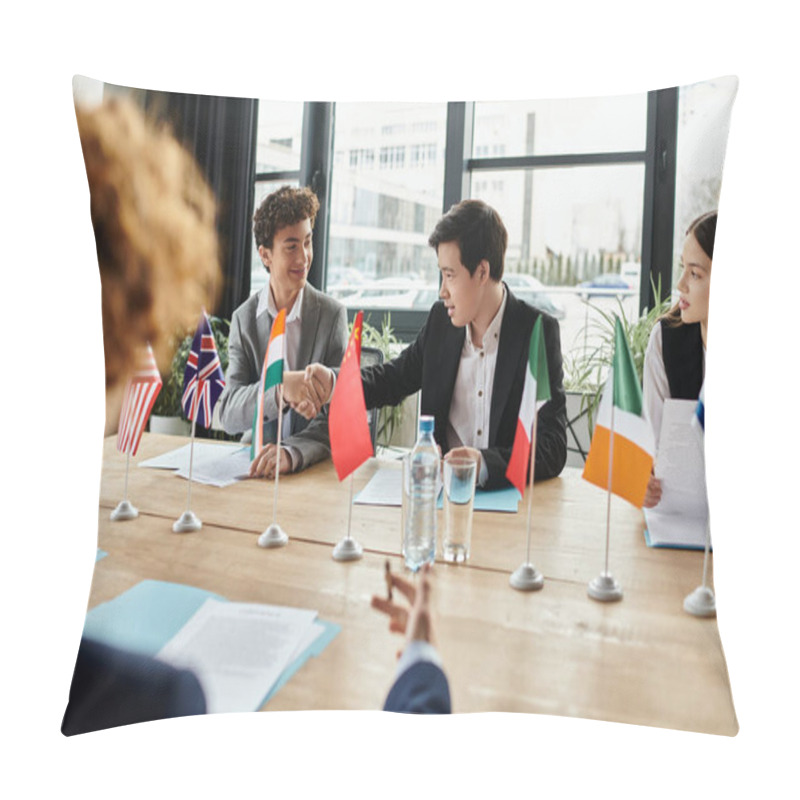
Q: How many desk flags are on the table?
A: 7